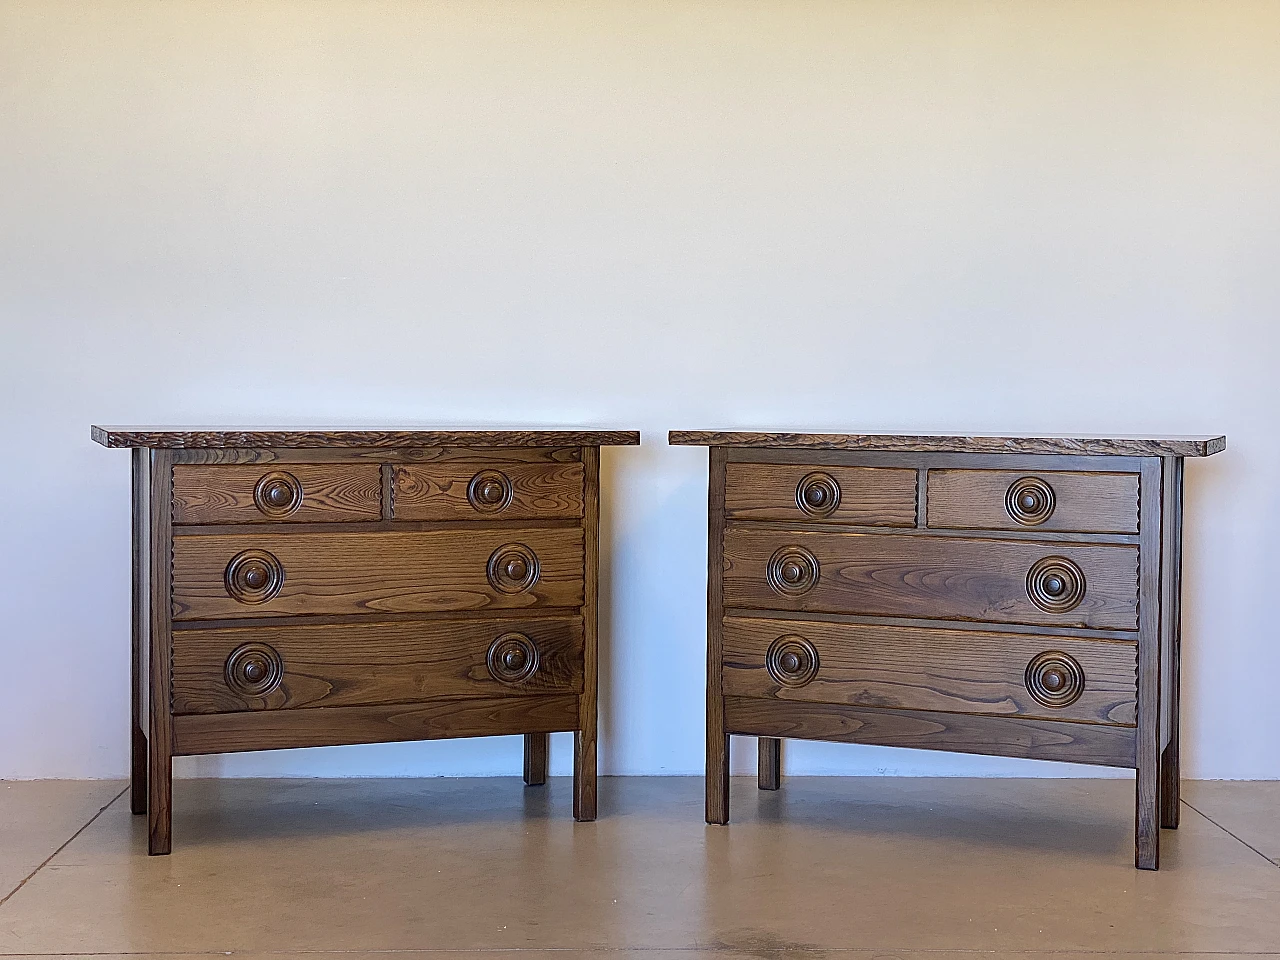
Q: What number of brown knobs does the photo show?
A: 12